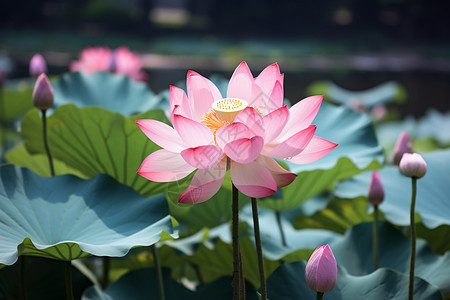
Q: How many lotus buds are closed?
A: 6